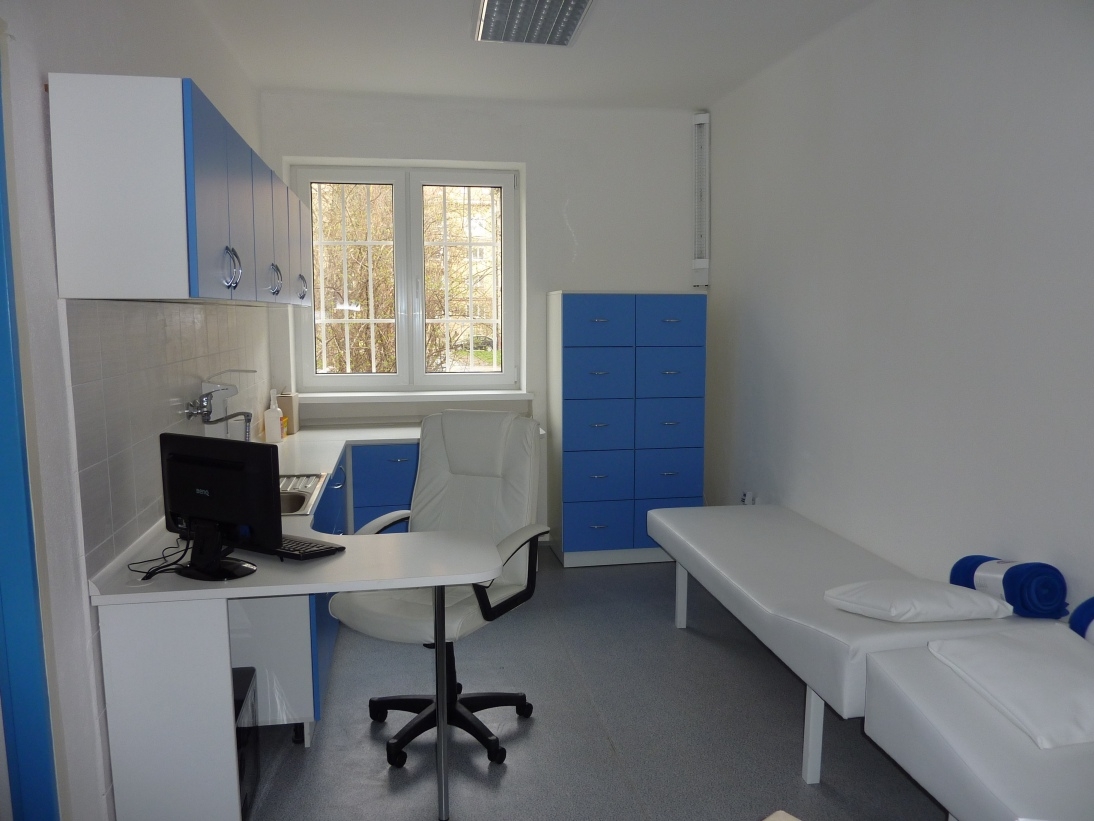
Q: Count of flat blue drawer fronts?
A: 12